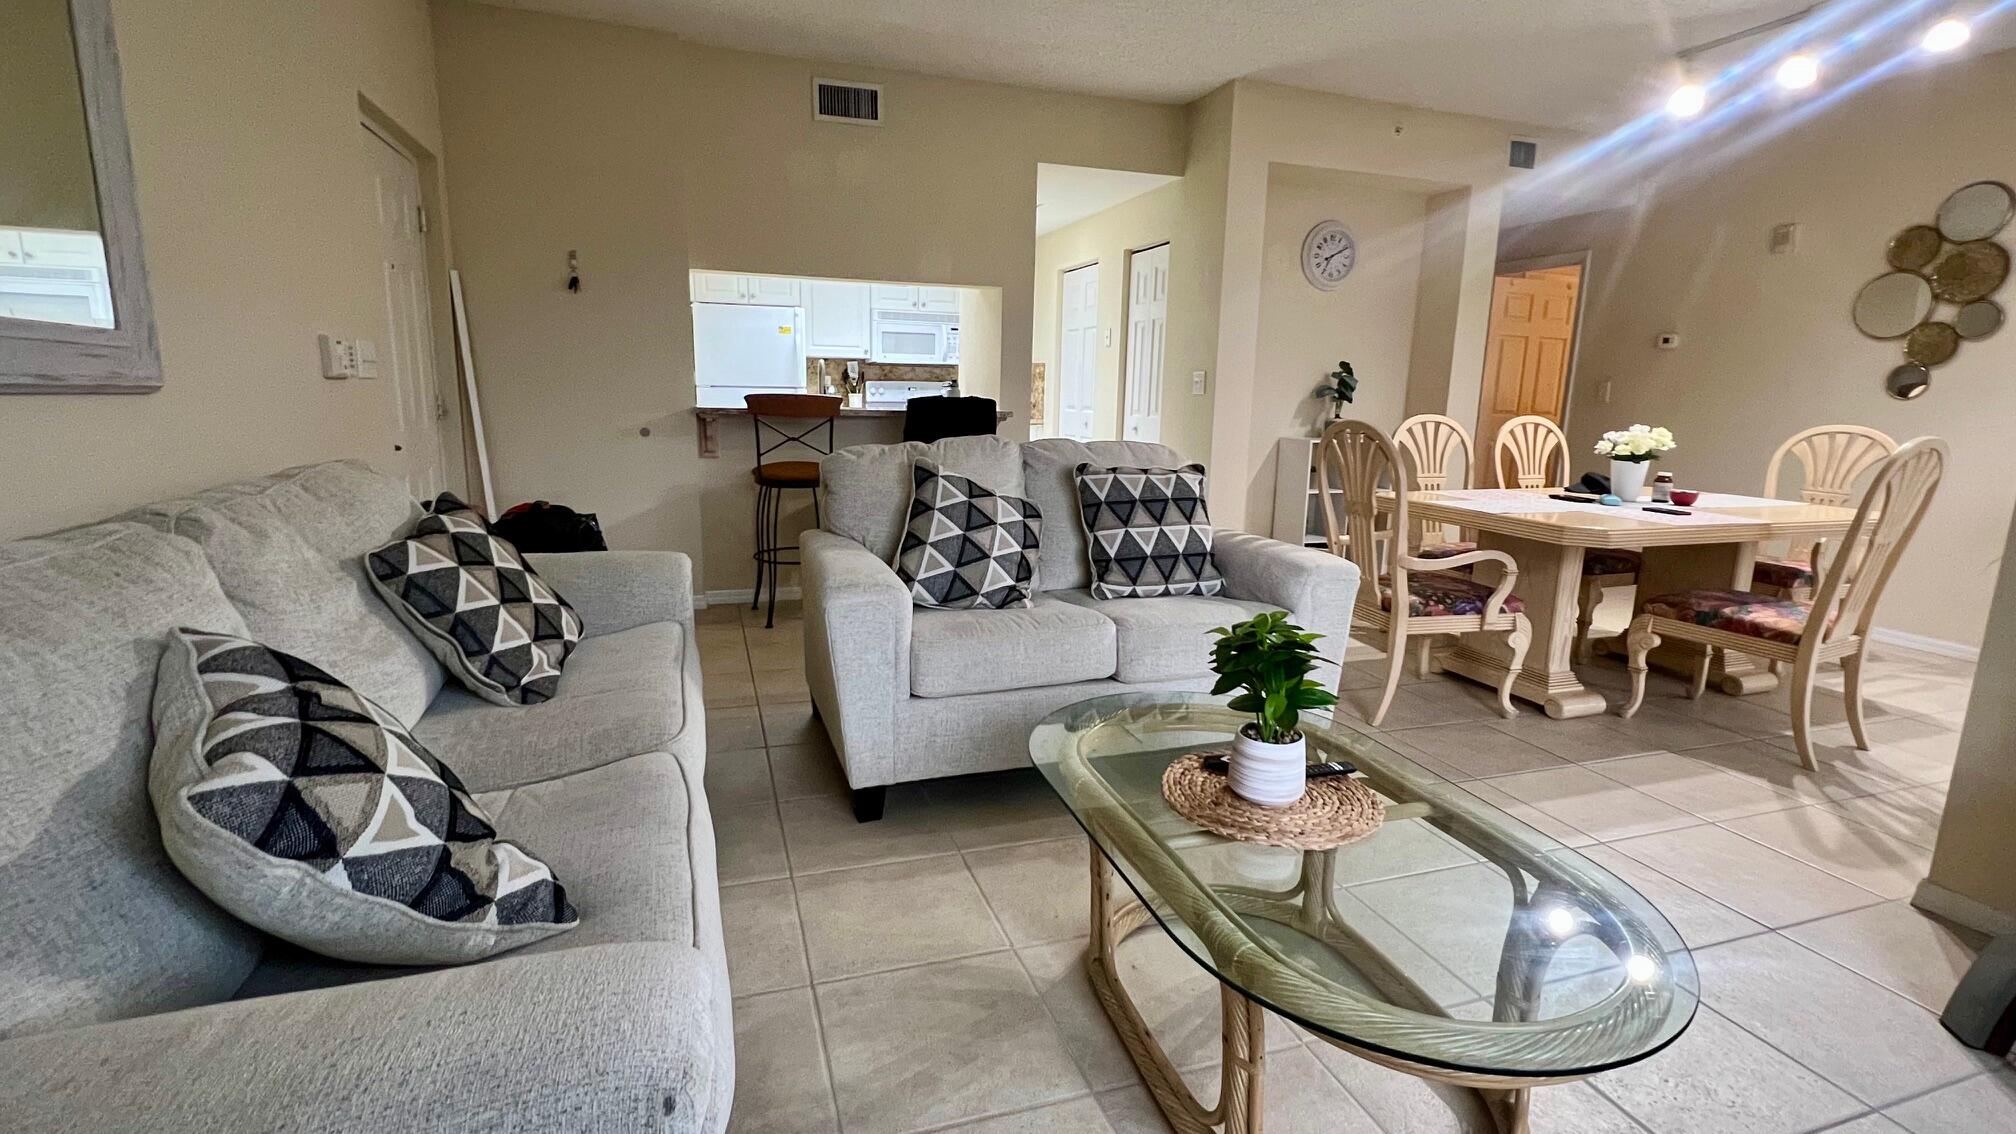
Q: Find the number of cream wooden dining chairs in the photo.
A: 5